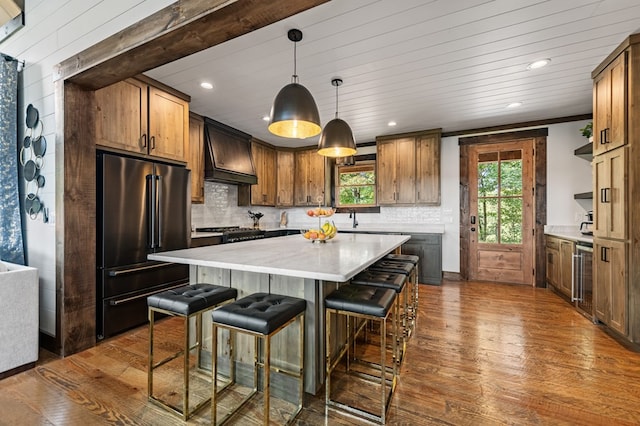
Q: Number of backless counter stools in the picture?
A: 6